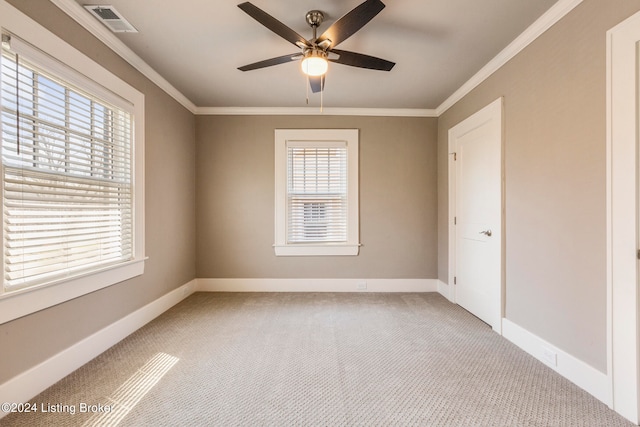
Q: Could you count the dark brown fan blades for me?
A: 5